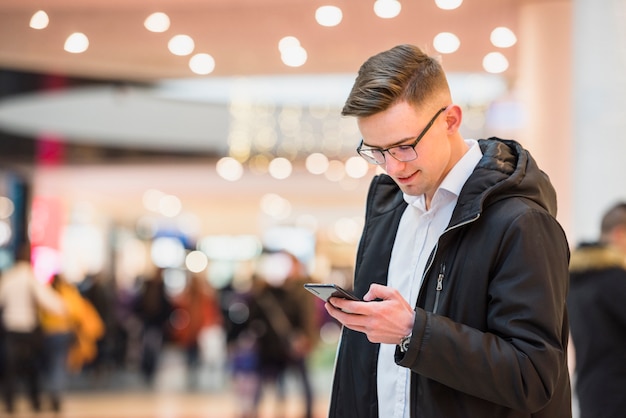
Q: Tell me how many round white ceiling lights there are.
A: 13